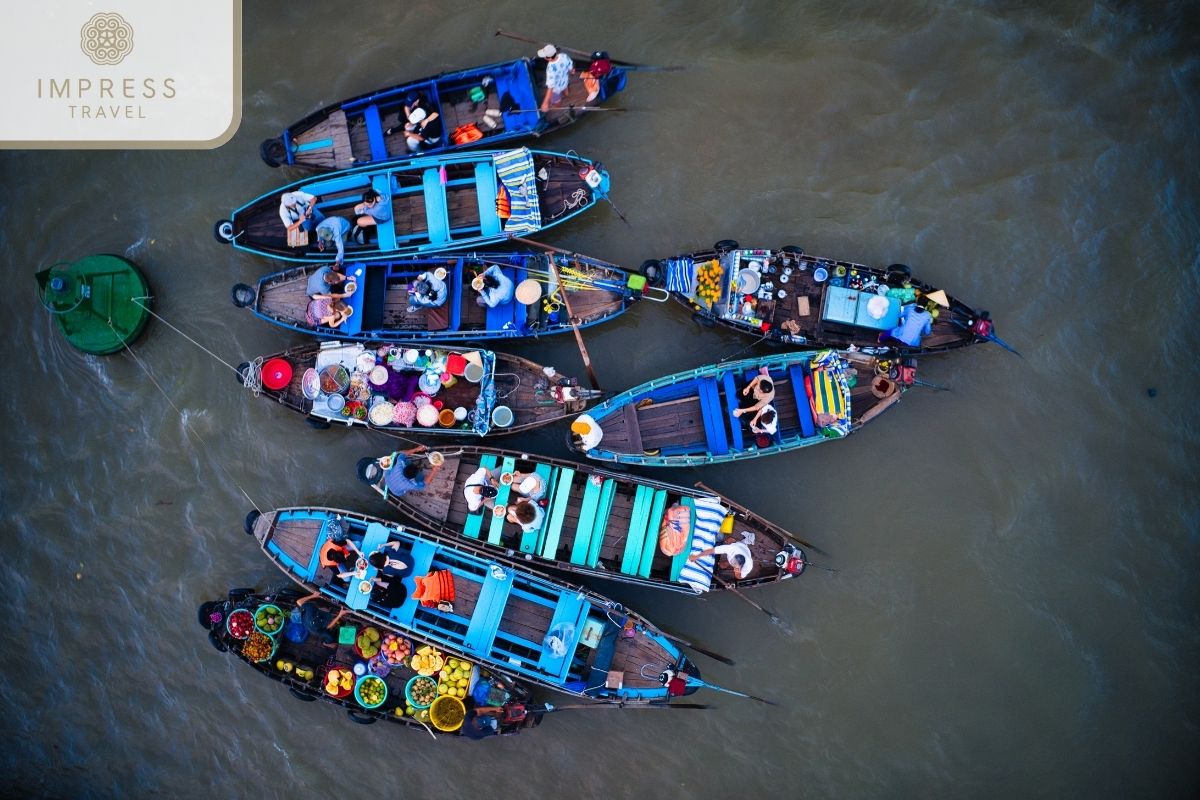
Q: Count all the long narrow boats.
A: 9